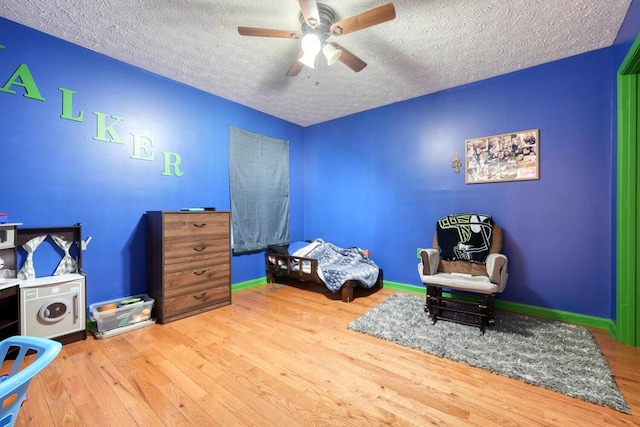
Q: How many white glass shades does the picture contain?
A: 3